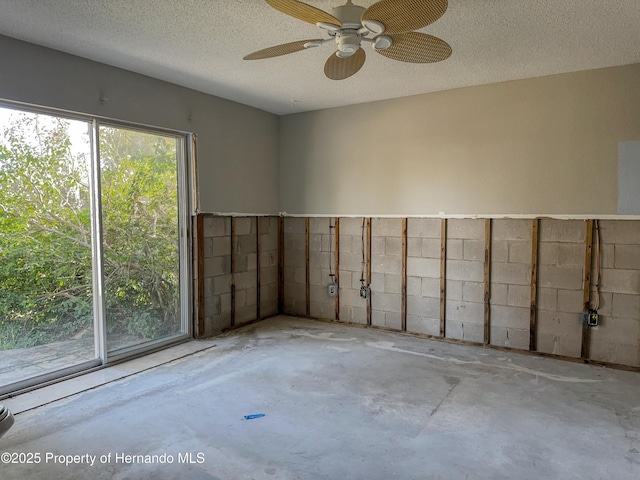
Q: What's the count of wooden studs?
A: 12